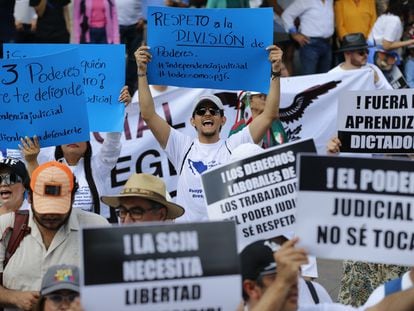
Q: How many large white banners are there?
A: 1